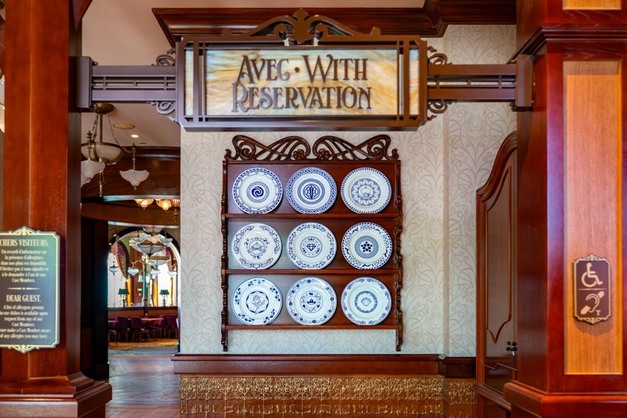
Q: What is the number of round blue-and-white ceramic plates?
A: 9